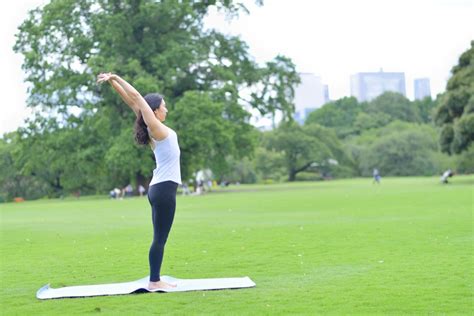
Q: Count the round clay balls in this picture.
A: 0